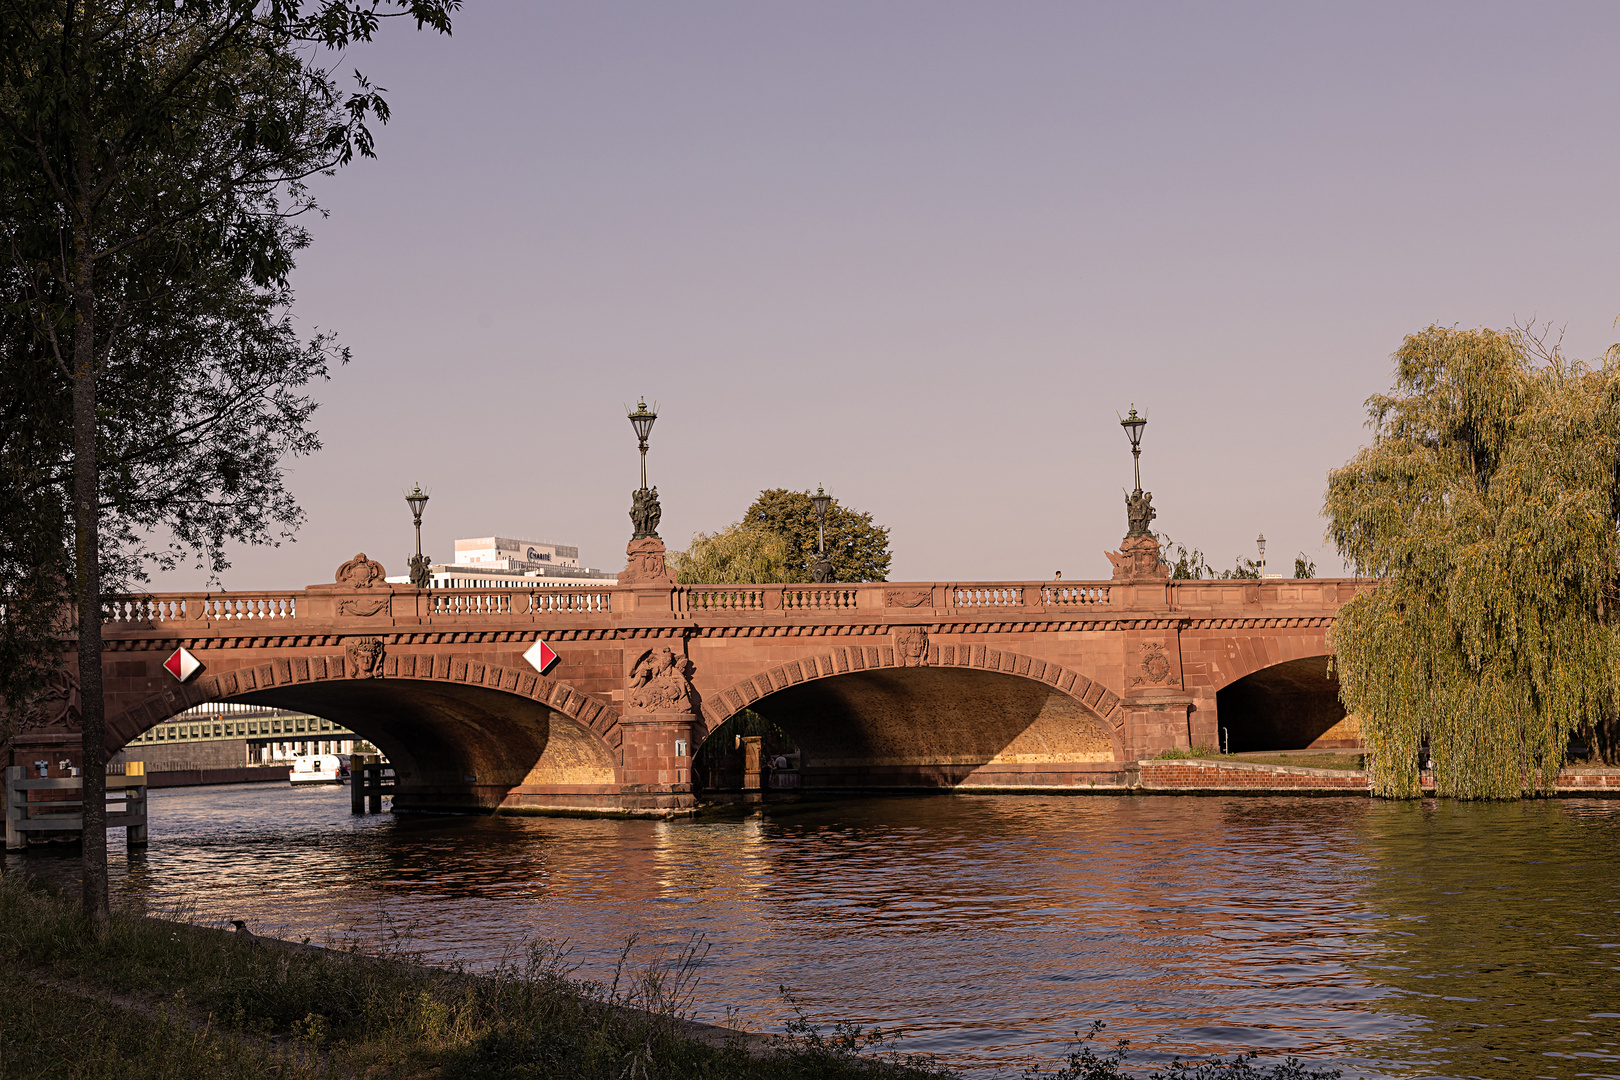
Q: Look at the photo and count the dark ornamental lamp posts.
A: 4